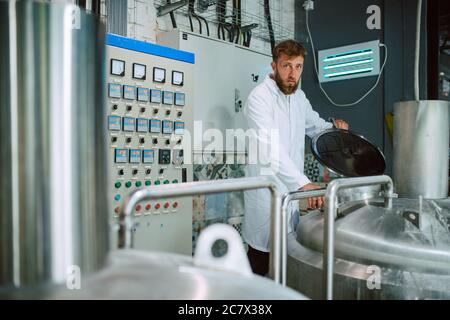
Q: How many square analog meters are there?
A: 4